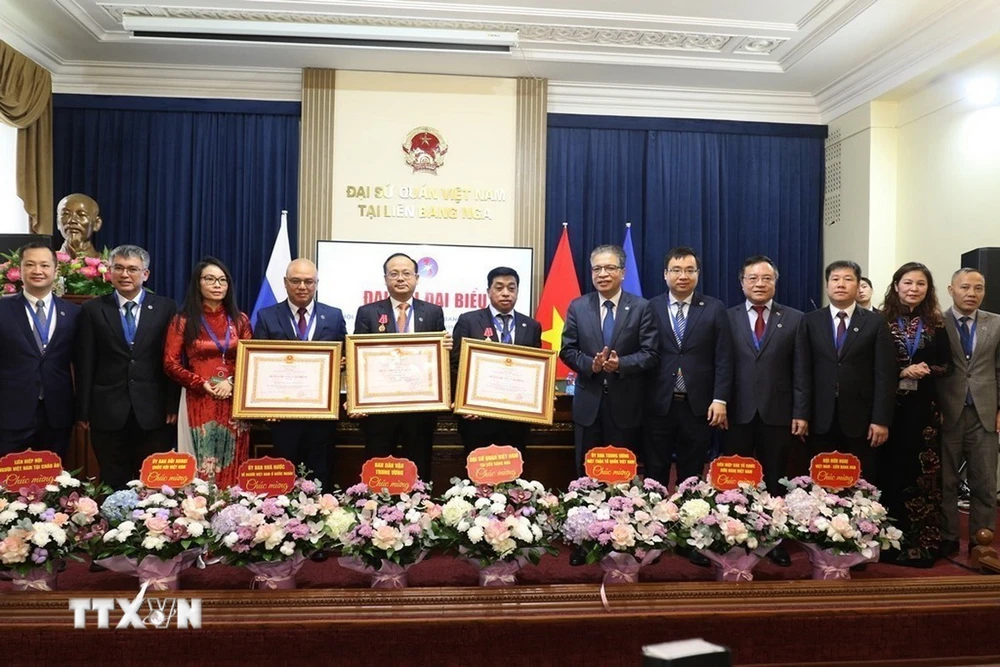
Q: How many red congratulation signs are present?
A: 8